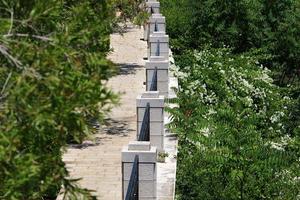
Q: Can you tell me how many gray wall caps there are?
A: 6